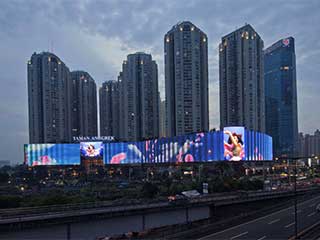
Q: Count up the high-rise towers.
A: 7